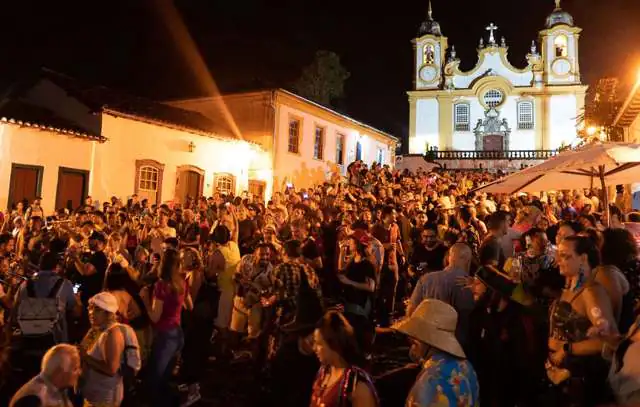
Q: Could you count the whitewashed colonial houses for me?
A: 3